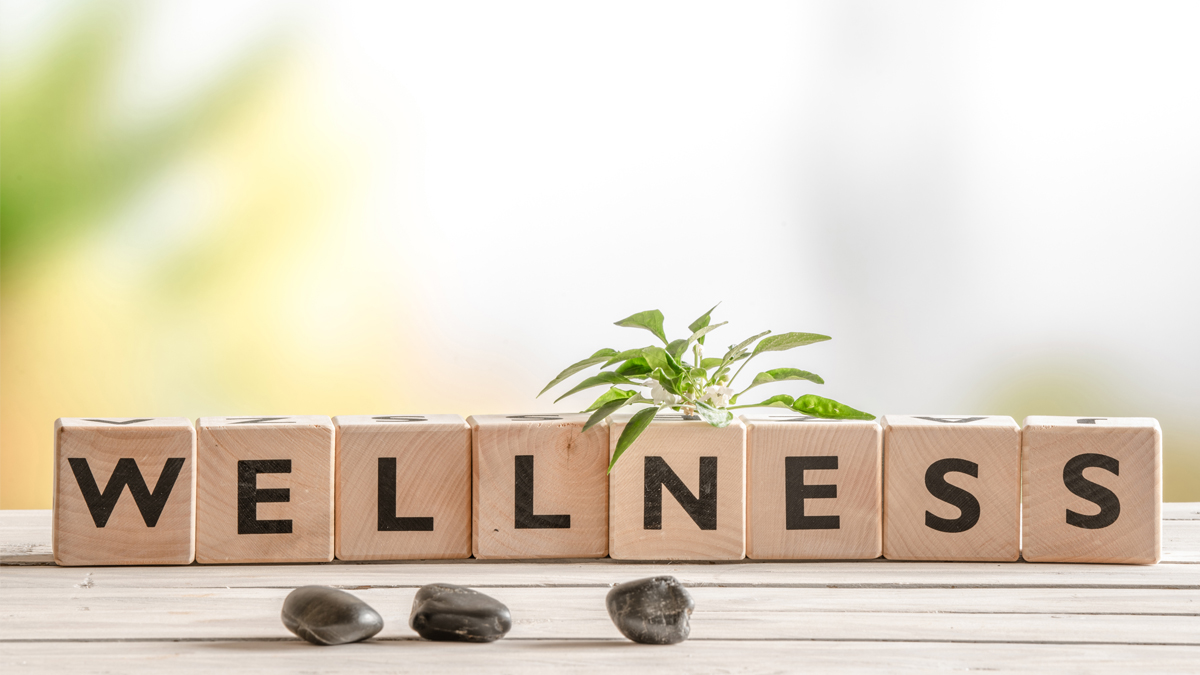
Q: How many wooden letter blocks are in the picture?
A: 8